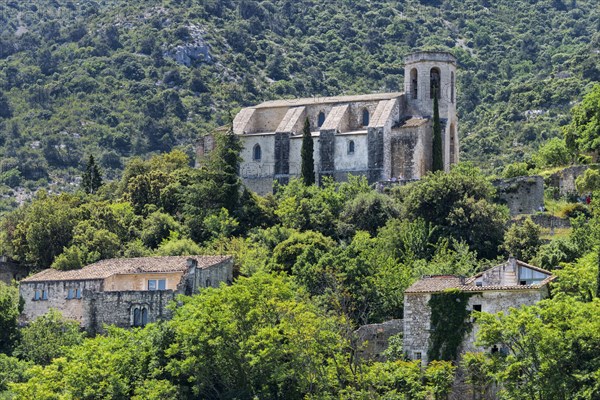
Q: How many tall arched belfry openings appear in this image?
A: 3